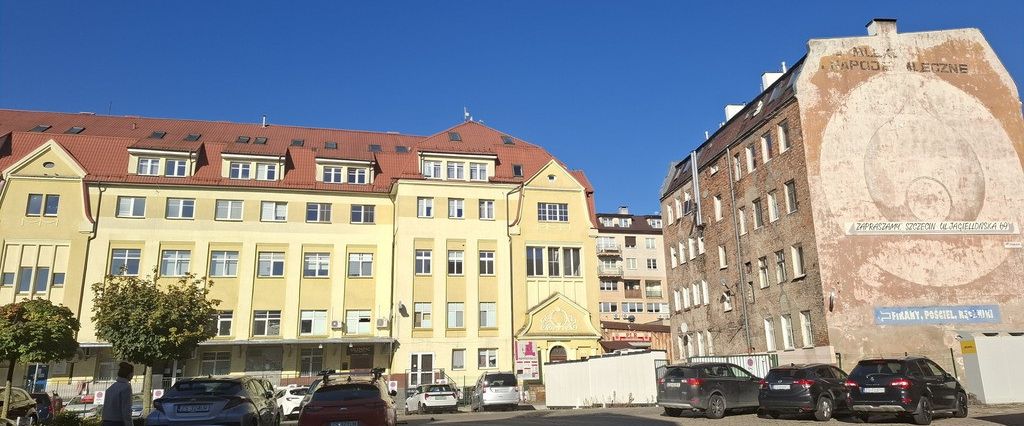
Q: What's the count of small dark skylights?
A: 13